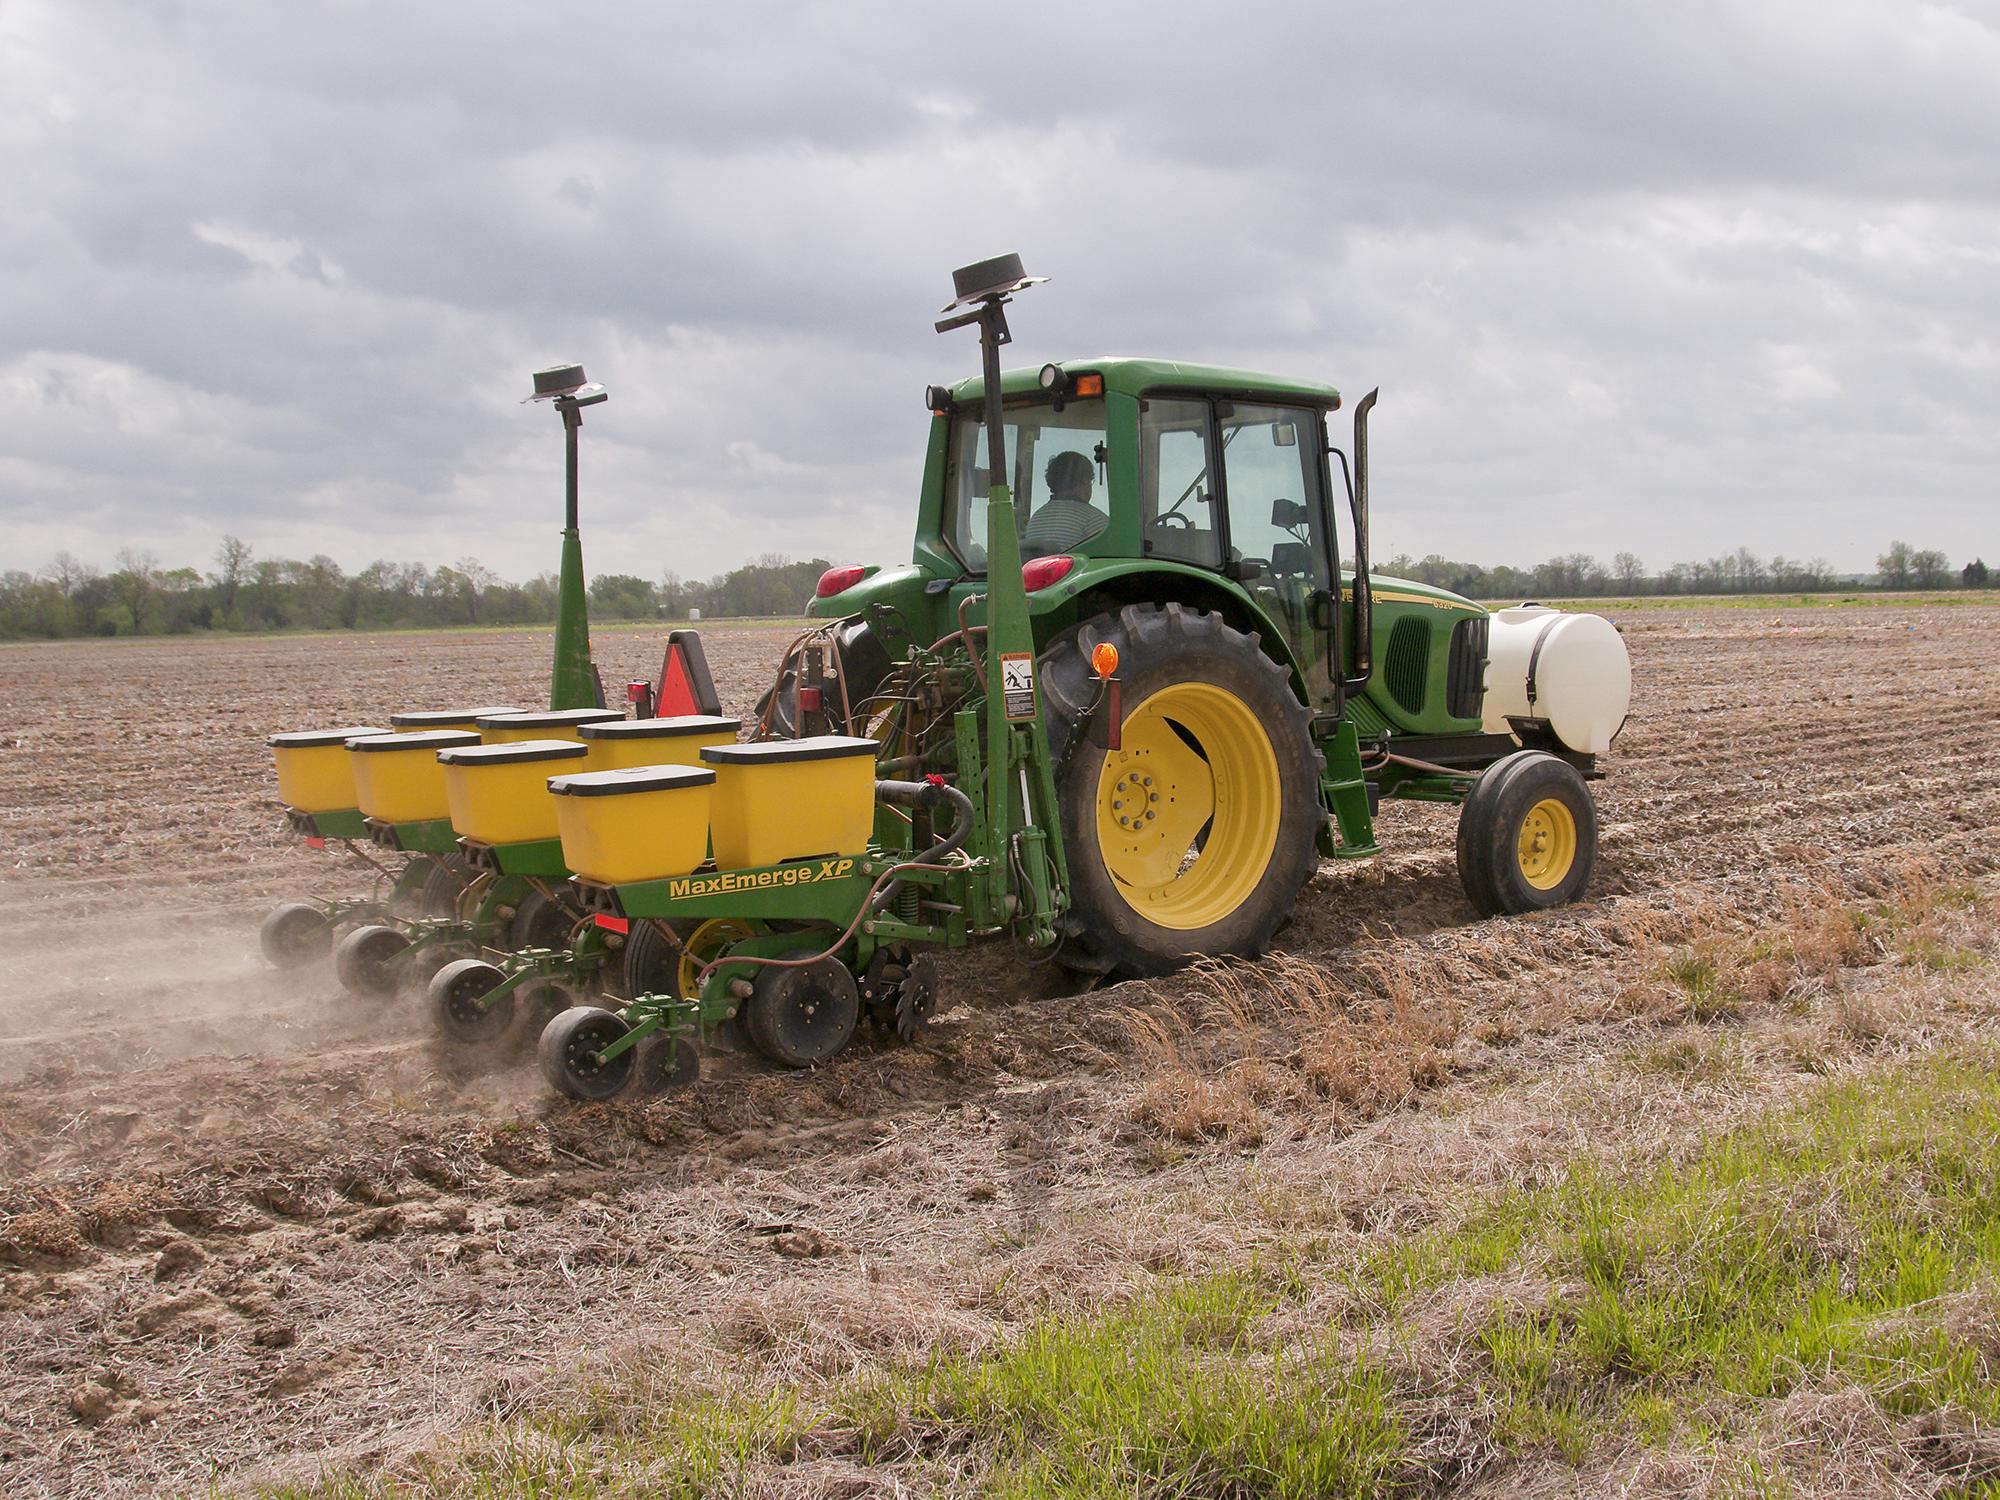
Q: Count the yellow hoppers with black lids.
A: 8